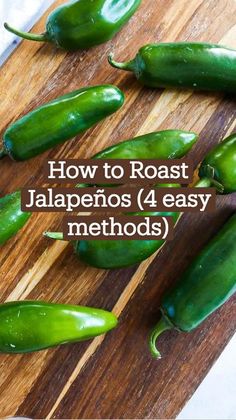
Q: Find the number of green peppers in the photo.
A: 9